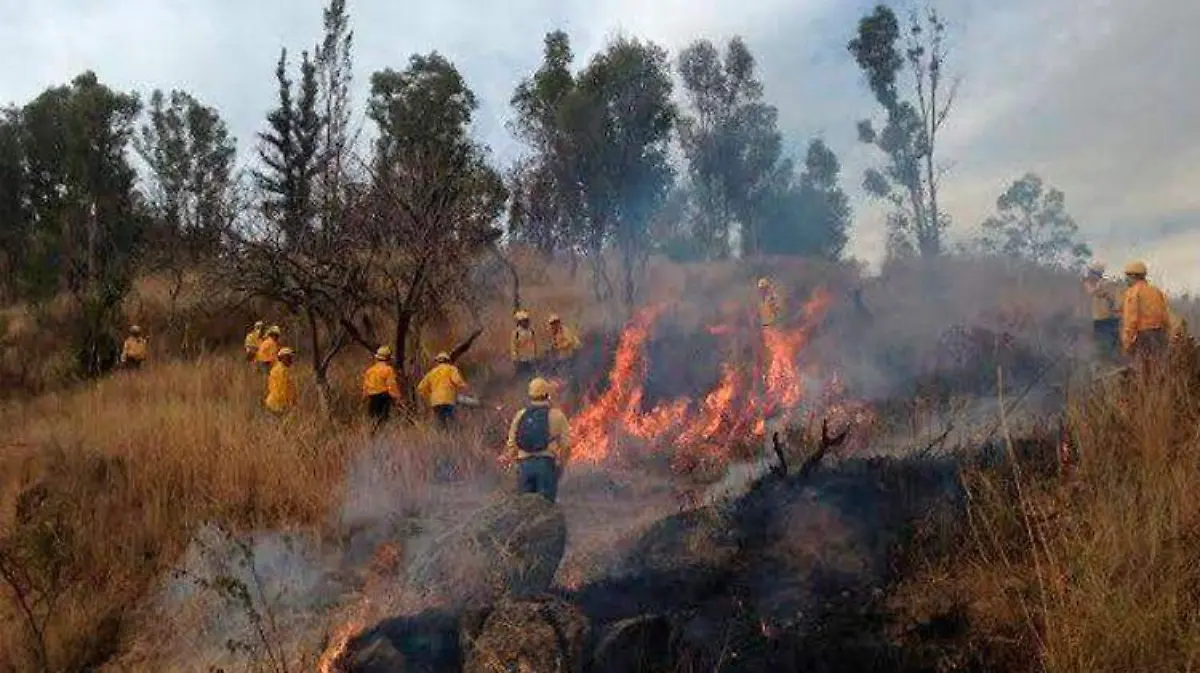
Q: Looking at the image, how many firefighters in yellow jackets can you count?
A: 12